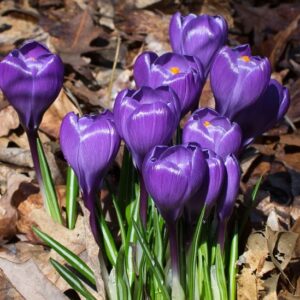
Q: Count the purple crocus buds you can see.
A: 11